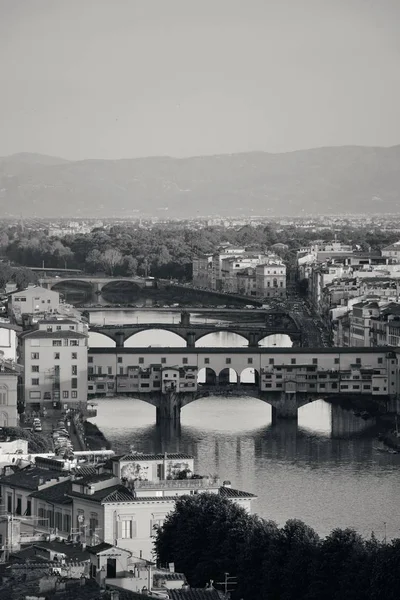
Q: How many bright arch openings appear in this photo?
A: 10